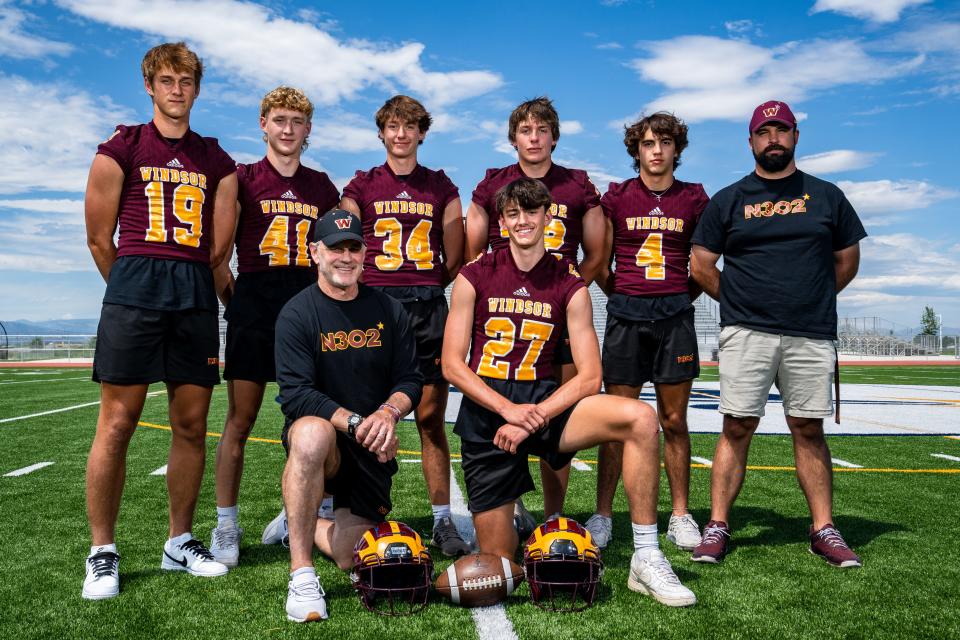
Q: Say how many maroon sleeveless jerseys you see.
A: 6